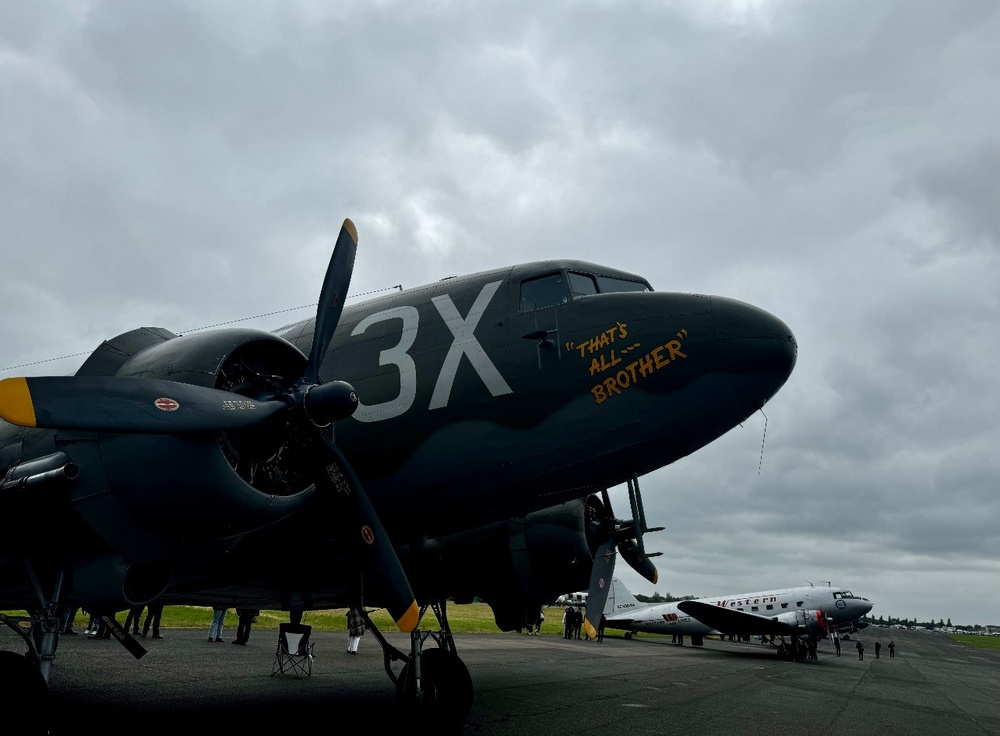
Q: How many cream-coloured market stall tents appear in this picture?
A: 0